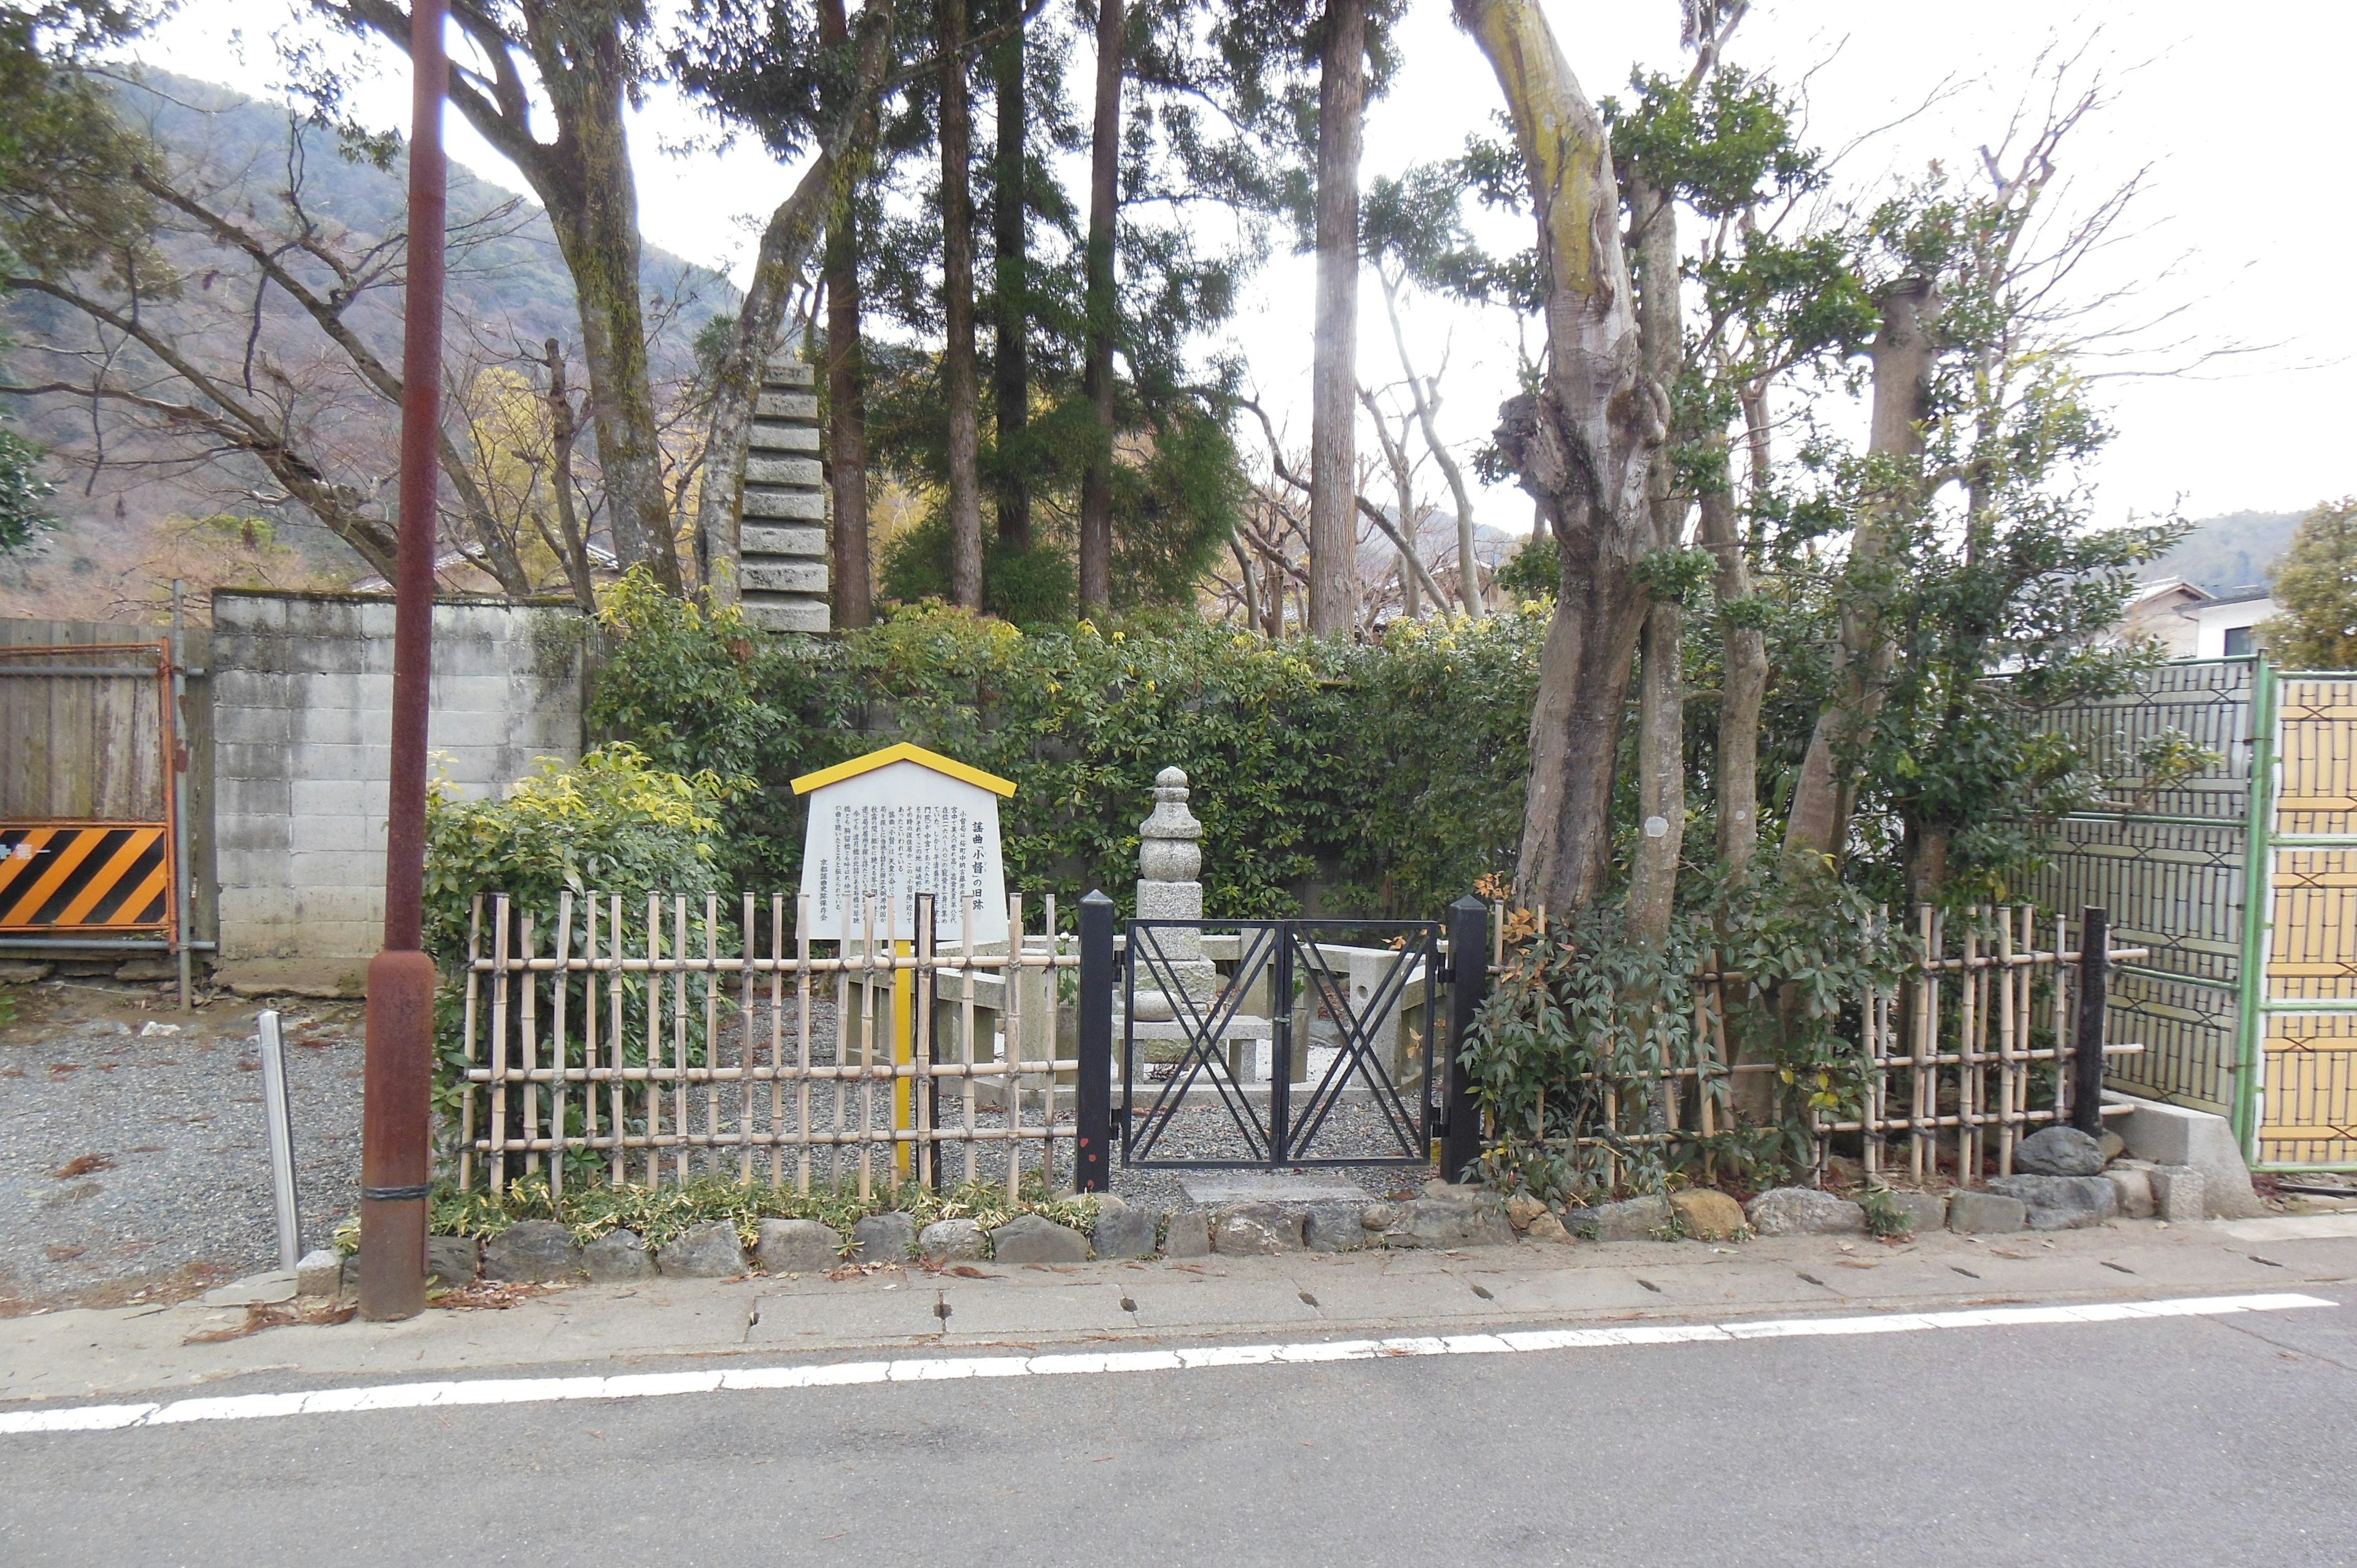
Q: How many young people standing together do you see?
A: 0